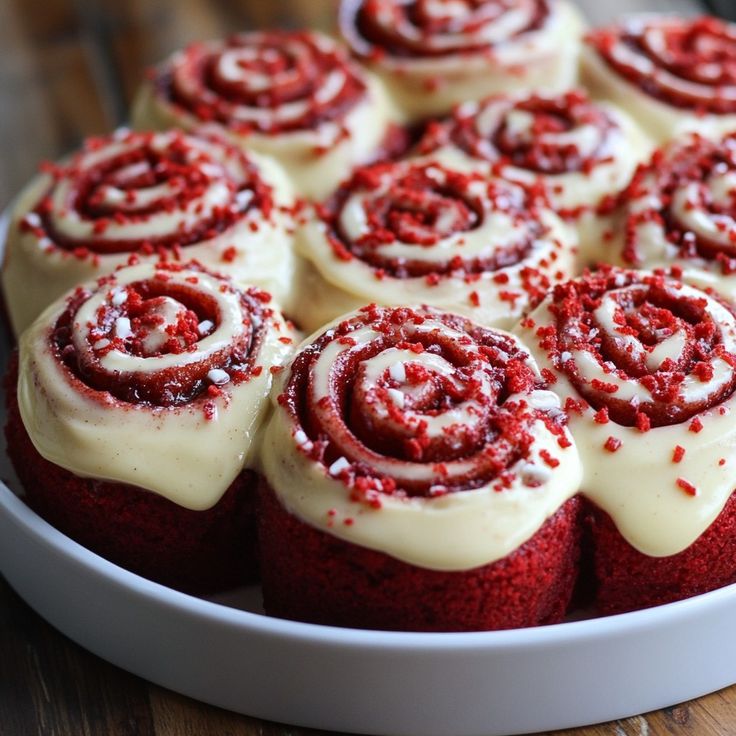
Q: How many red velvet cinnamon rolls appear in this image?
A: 10